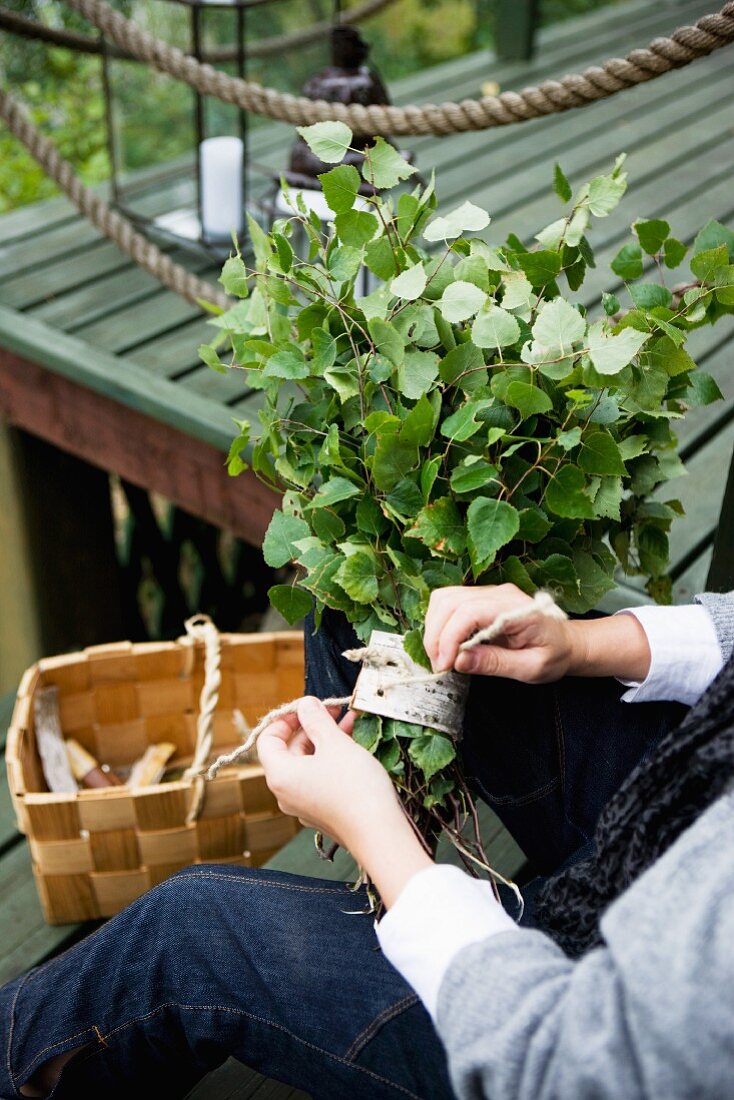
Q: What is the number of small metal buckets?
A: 0